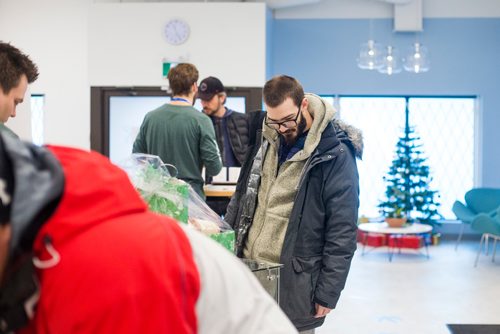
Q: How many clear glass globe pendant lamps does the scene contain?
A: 3